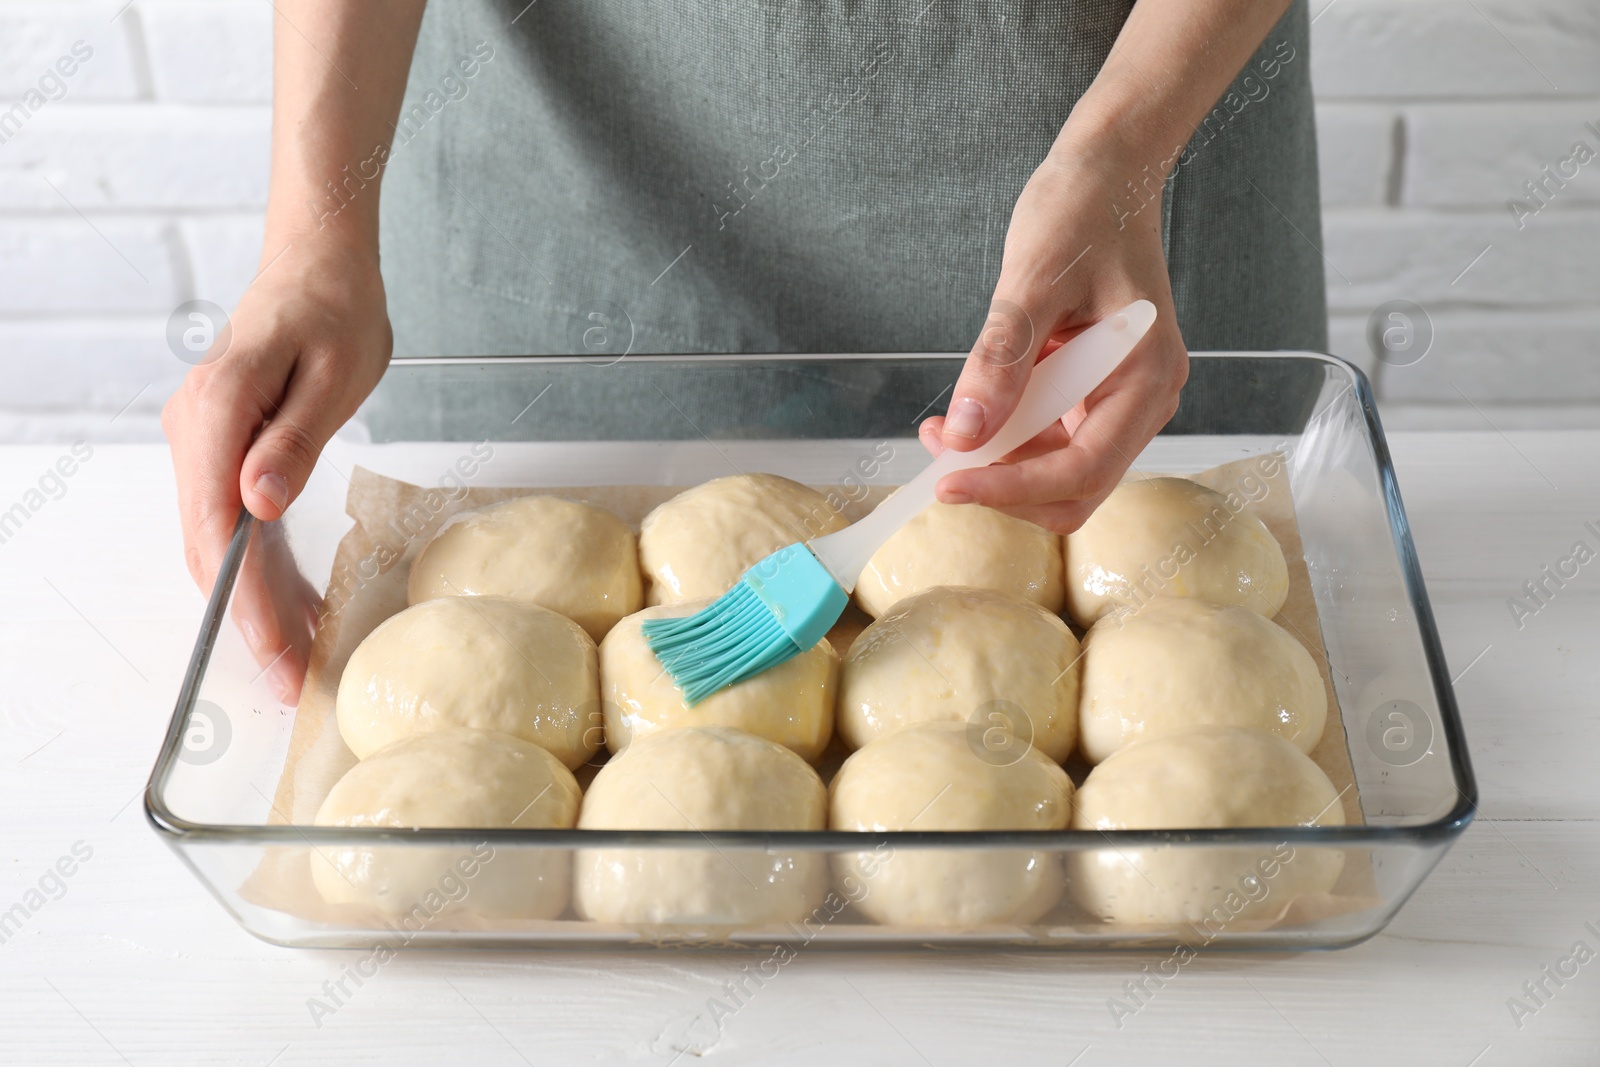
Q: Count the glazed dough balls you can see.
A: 12